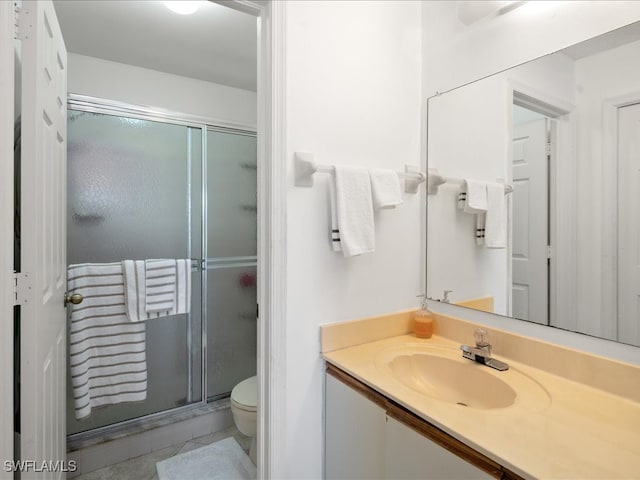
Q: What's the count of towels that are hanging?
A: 5